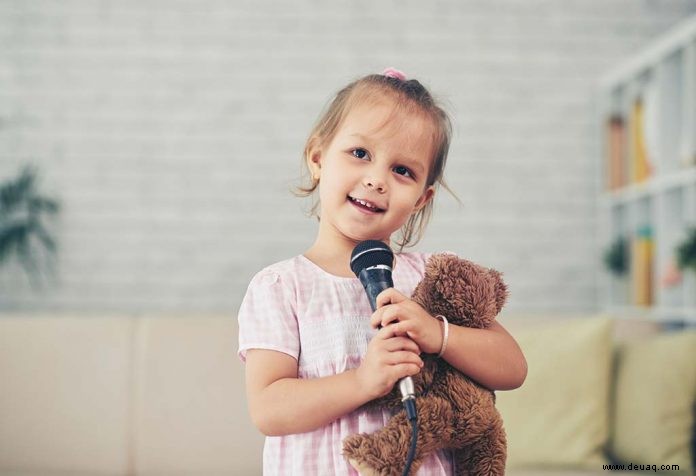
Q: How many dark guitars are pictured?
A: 0